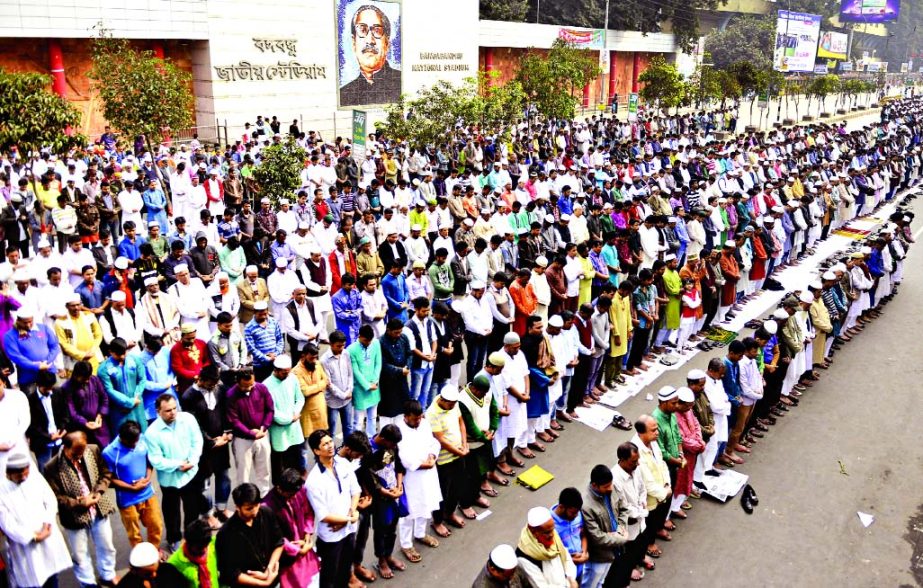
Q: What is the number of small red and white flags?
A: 0